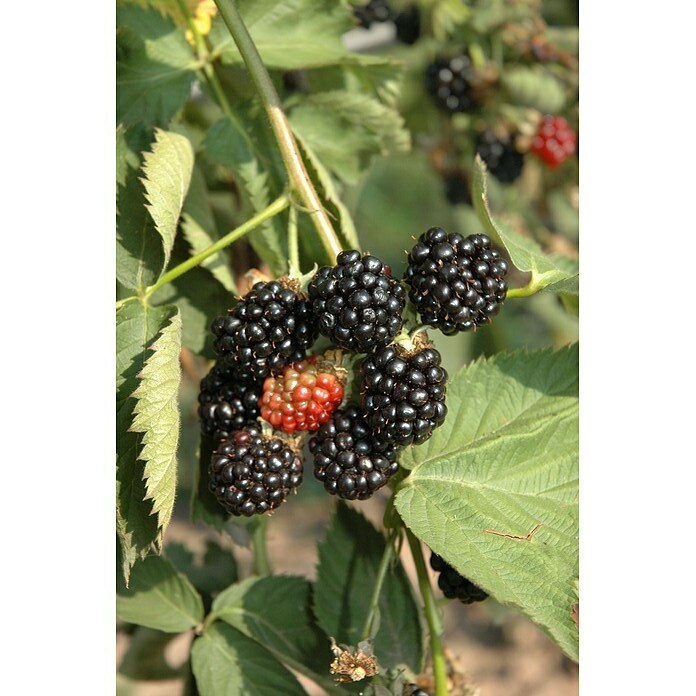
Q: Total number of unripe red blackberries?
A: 2